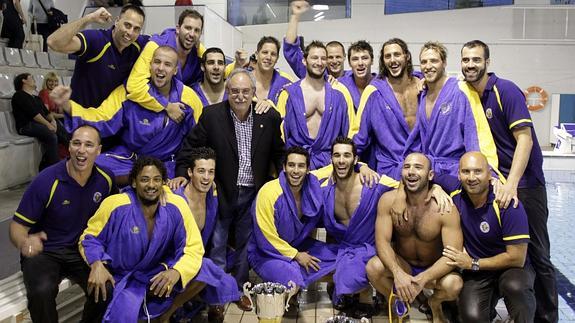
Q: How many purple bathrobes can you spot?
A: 13